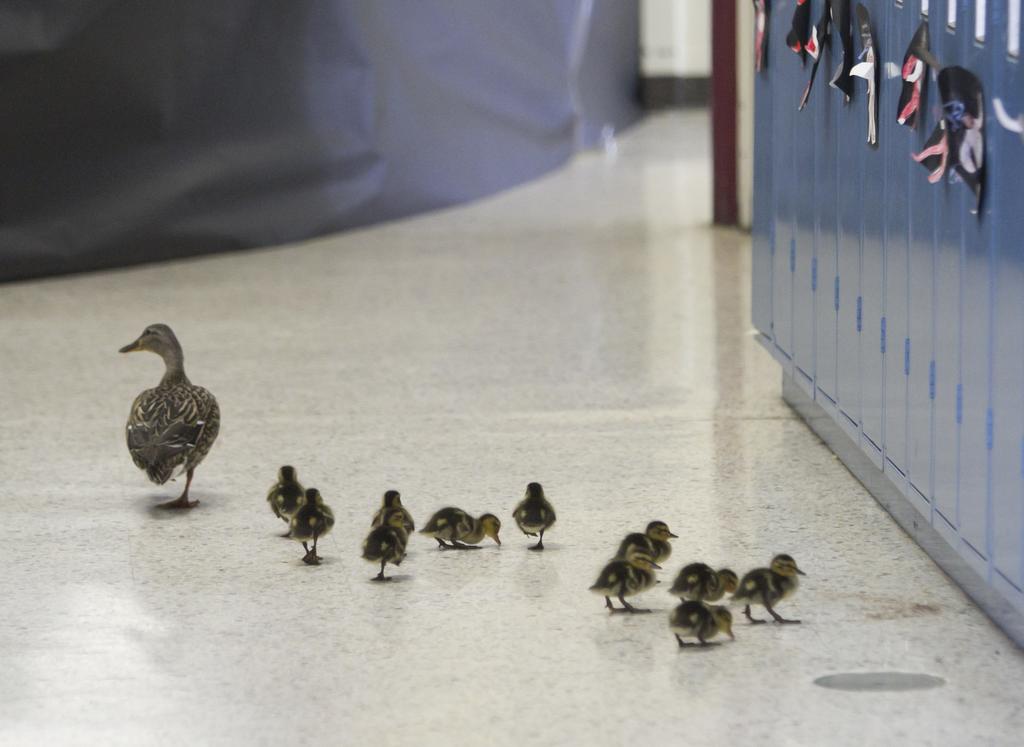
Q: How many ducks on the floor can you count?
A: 12